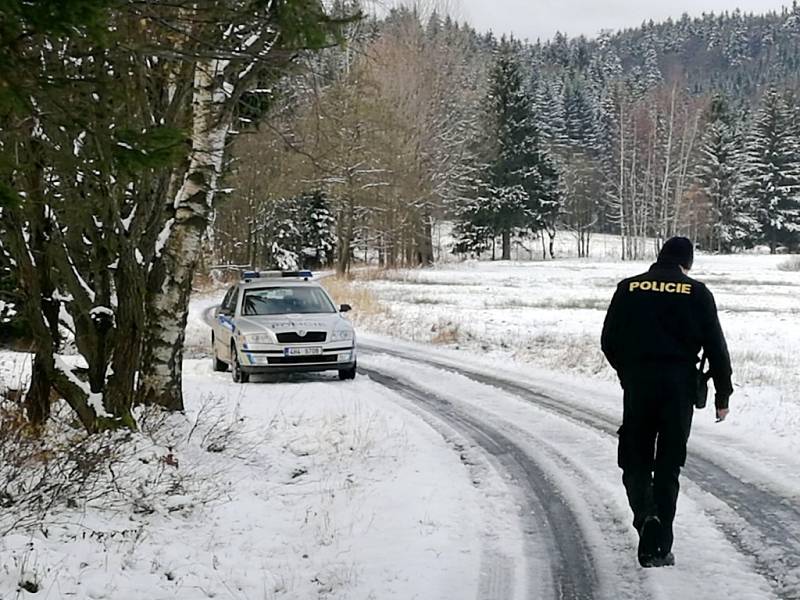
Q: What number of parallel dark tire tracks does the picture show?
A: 2